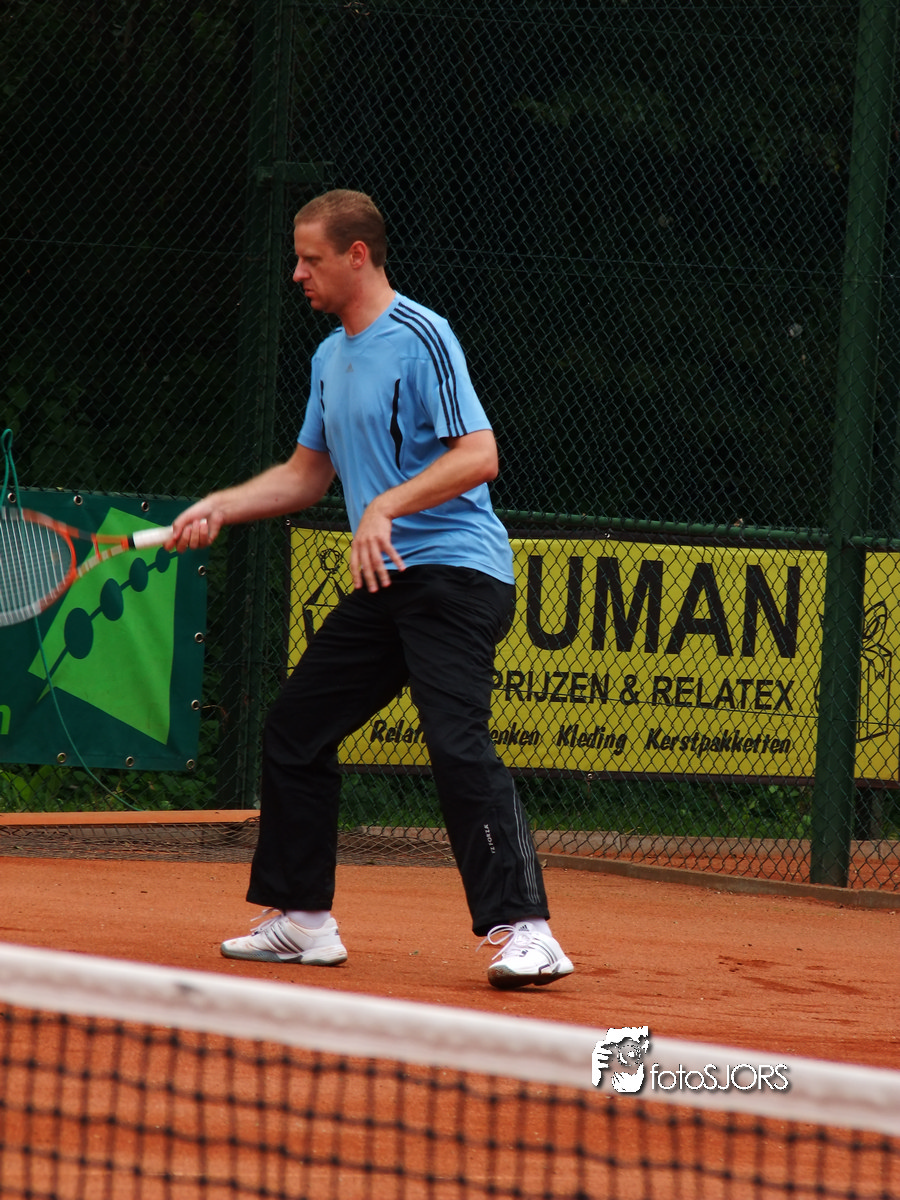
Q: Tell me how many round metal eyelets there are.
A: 12